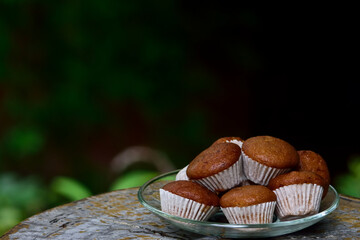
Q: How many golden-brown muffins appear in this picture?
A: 7